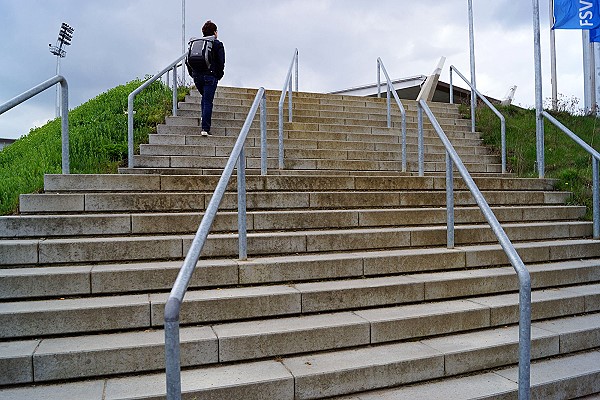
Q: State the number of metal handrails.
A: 8